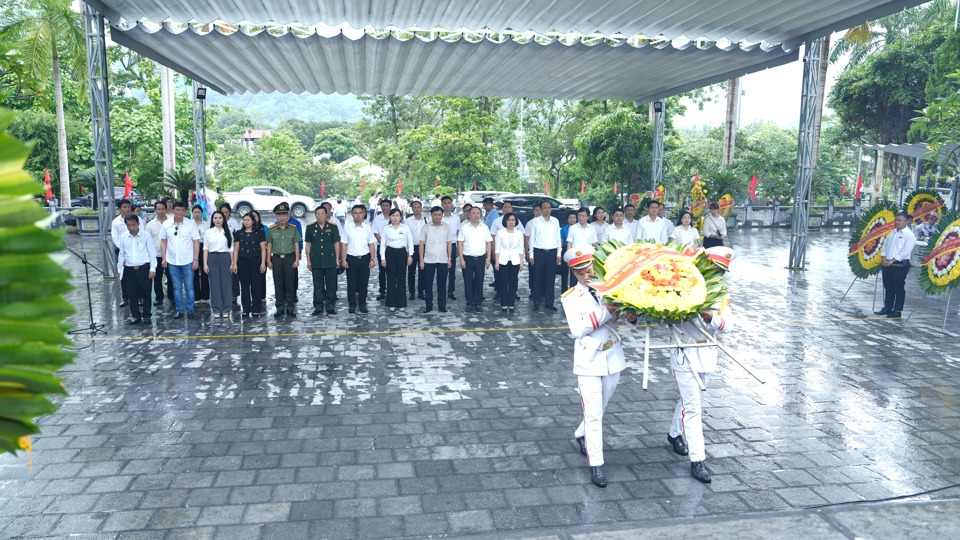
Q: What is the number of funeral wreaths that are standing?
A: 3